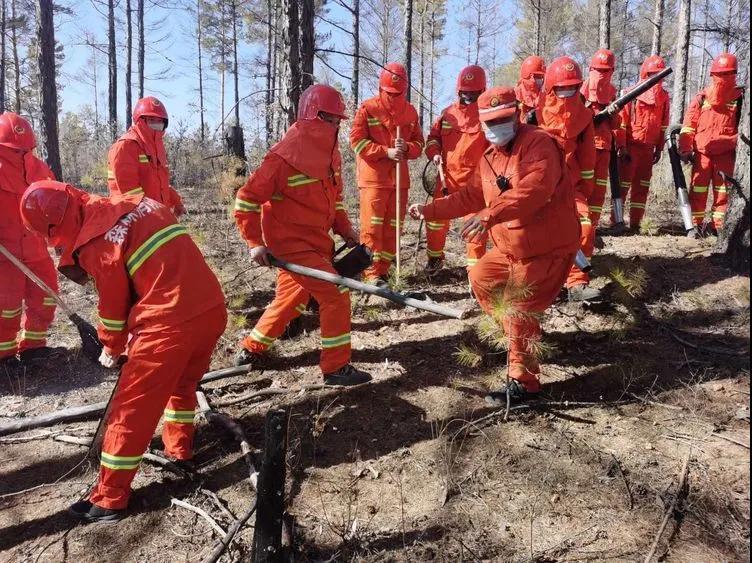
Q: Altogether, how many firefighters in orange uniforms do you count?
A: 12